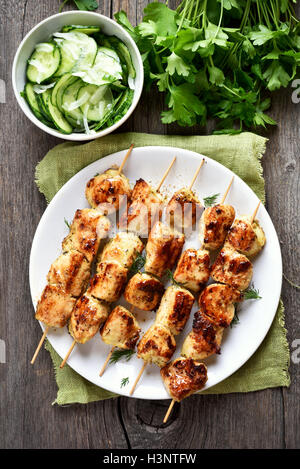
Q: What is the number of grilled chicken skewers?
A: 5